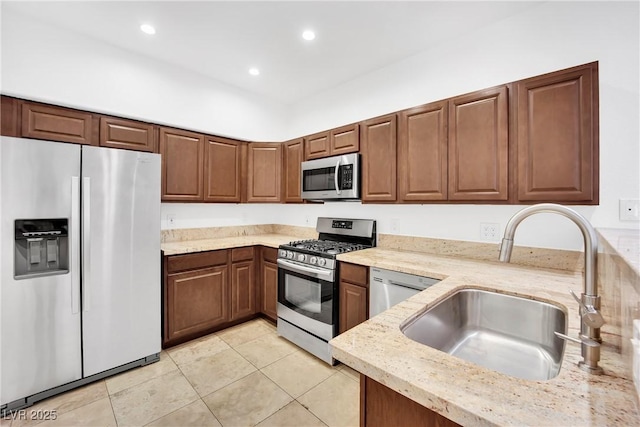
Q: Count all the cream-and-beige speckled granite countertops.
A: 2